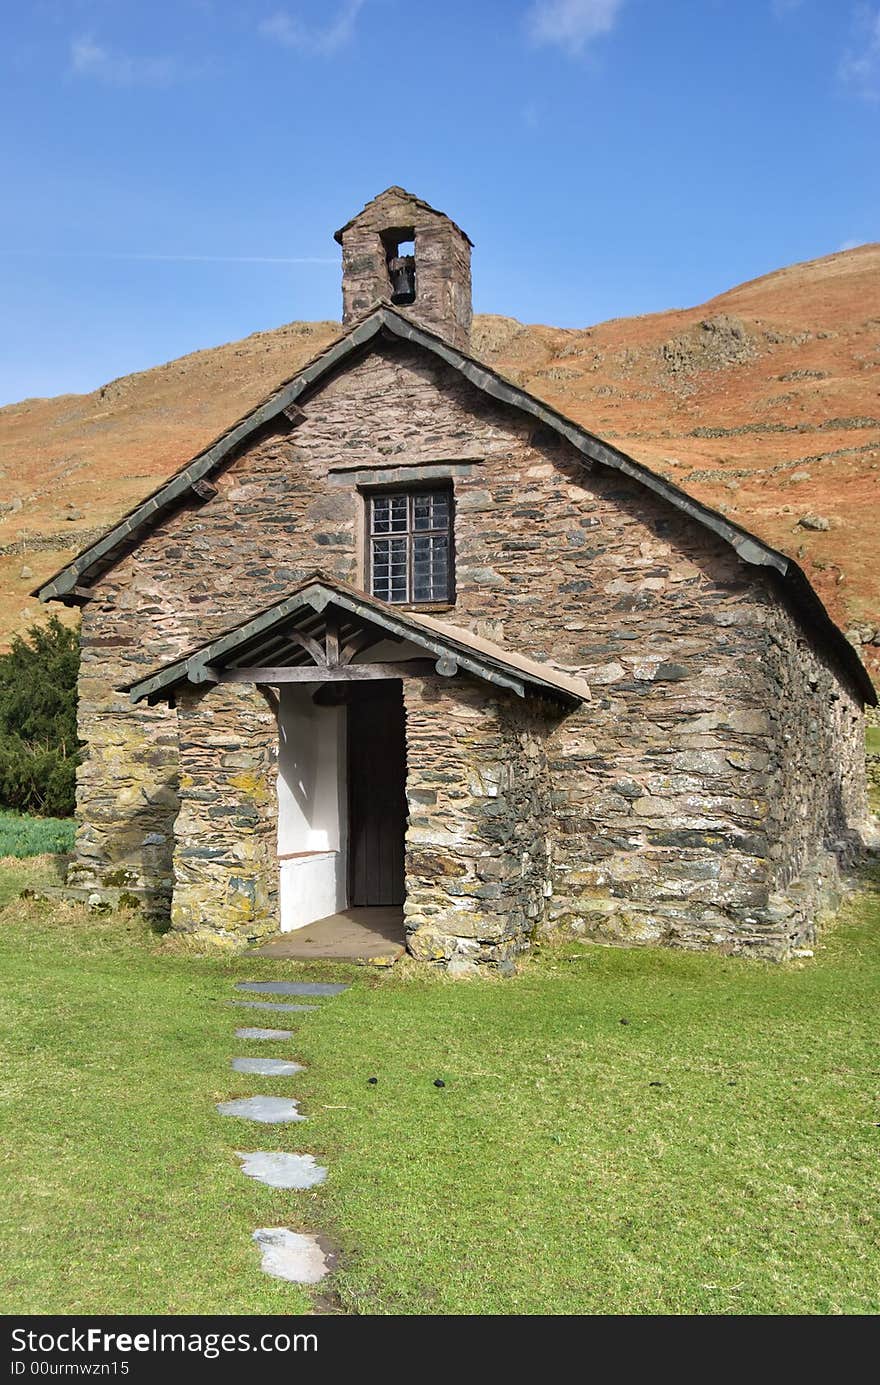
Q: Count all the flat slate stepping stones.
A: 7